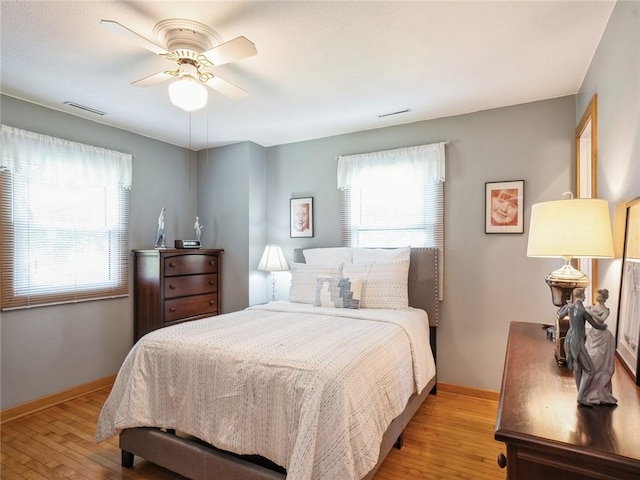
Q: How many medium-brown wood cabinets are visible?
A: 2